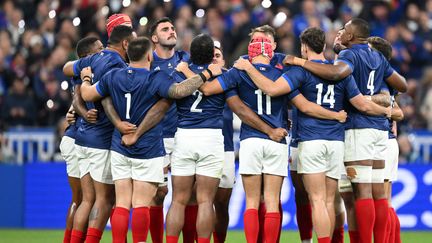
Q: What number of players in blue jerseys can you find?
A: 13